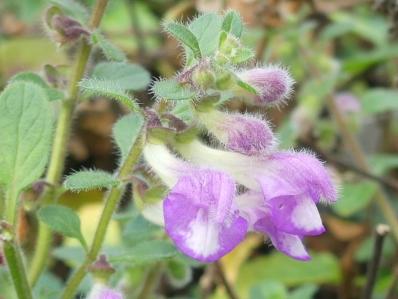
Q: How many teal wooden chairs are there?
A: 0